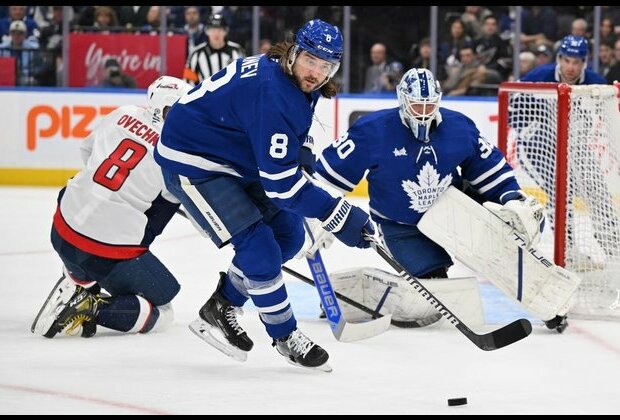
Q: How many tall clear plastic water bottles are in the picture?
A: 0